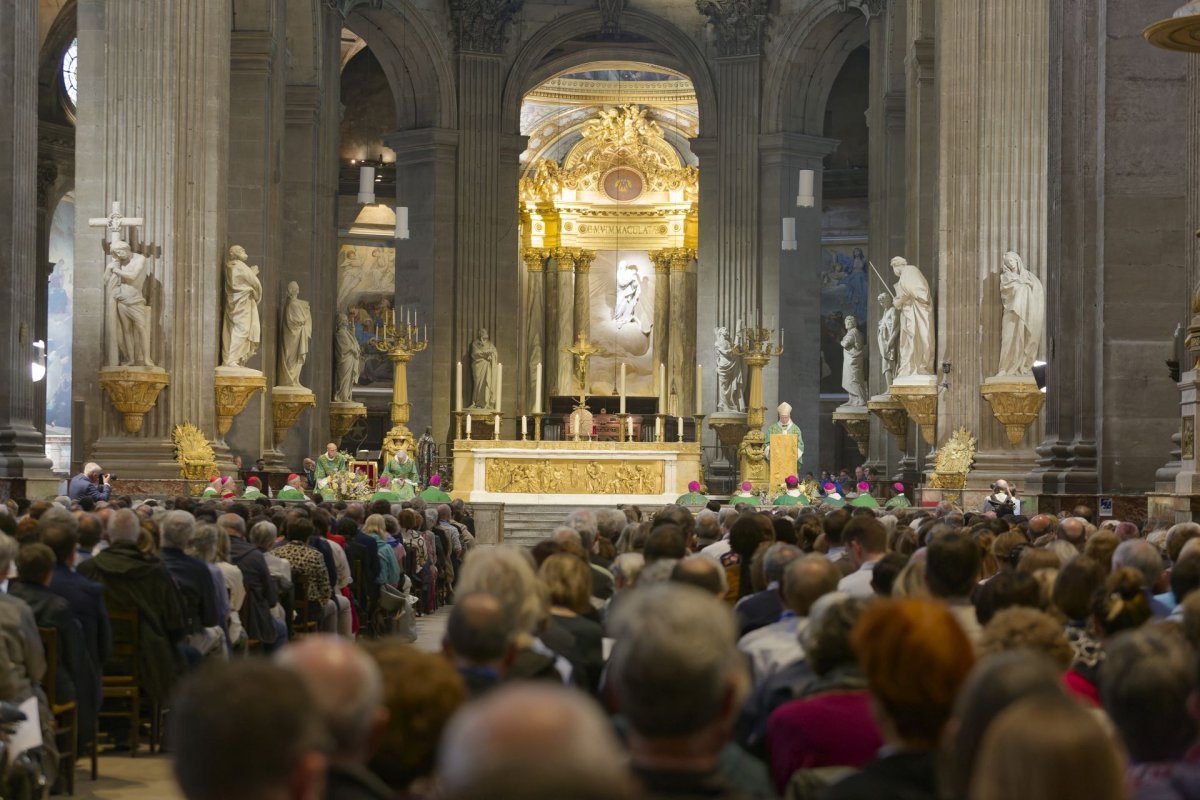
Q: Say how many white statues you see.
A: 11